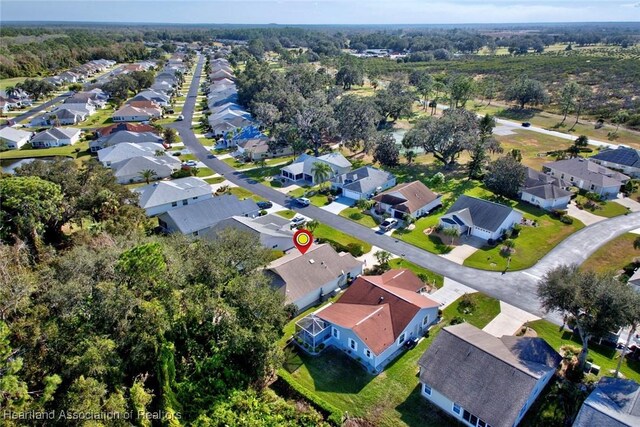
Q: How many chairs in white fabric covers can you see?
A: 0